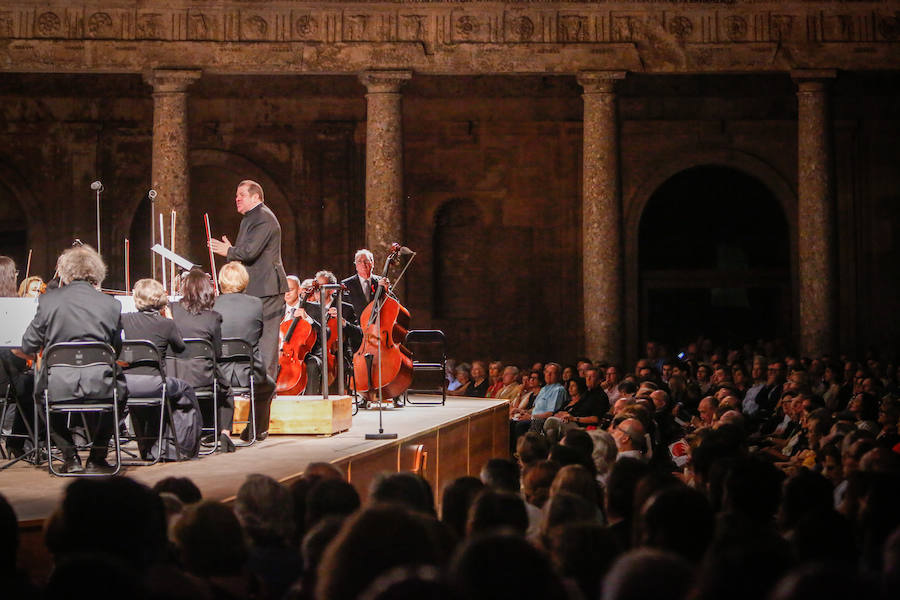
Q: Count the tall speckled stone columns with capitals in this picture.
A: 4